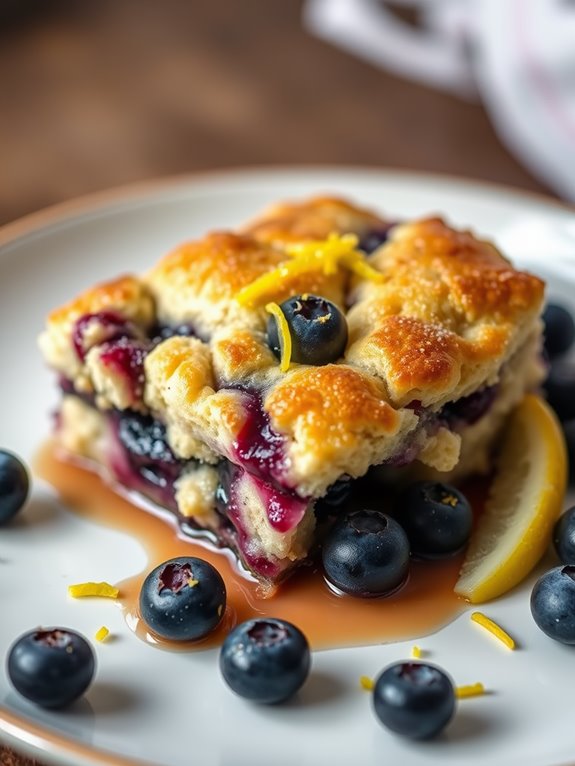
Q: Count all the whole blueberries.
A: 13